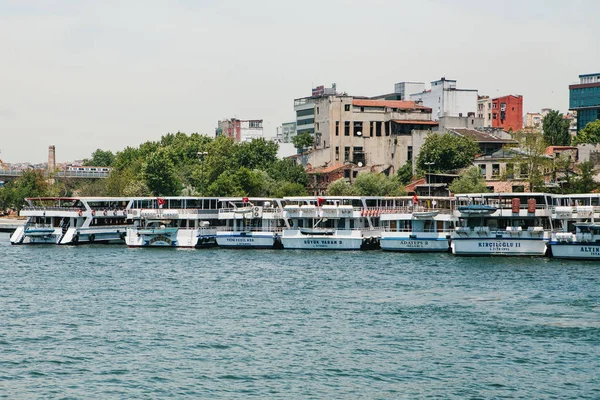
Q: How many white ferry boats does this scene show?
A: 7